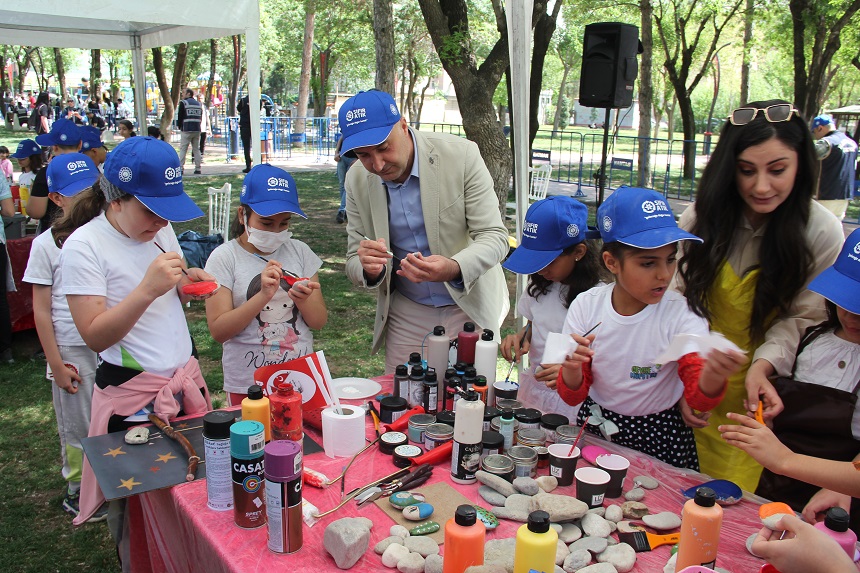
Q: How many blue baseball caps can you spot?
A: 11